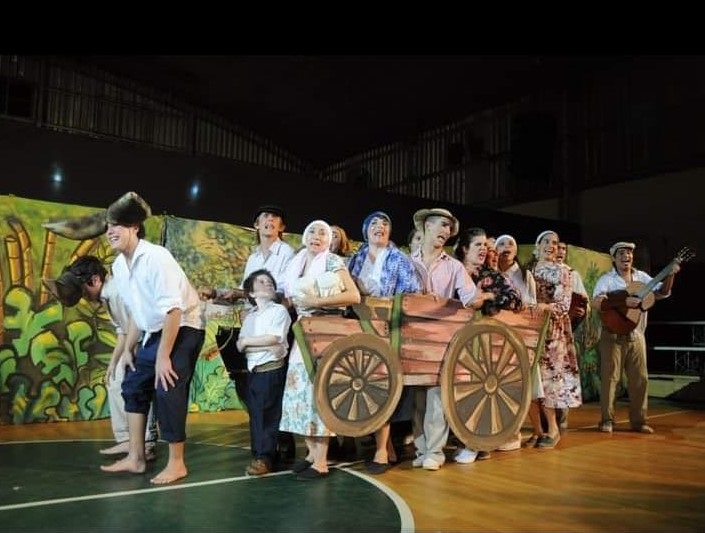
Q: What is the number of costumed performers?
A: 15